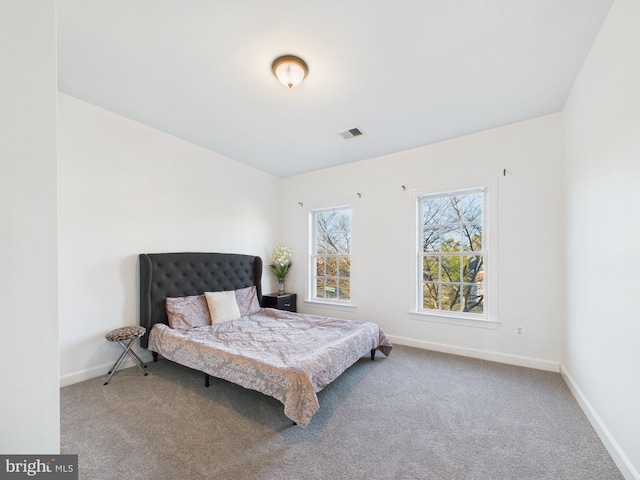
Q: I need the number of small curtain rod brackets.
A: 4